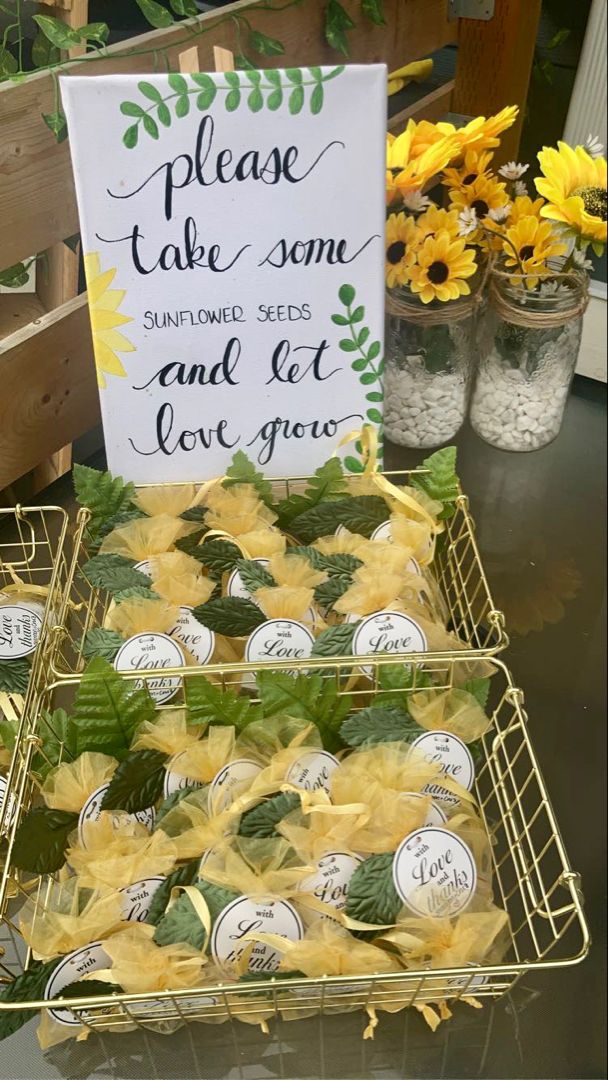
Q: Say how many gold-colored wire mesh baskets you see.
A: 3